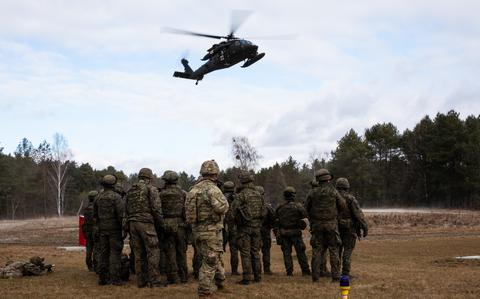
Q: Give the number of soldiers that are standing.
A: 13